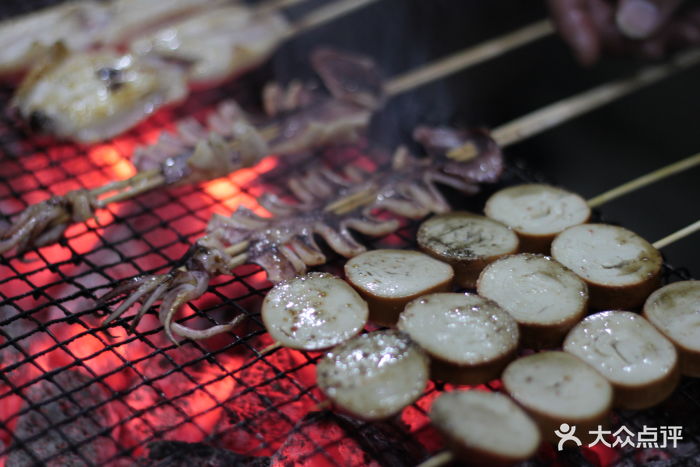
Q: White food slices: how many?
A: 12